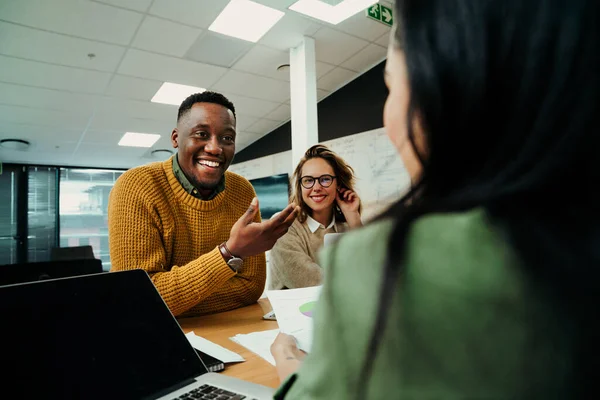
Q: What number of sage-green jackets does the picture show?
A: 1